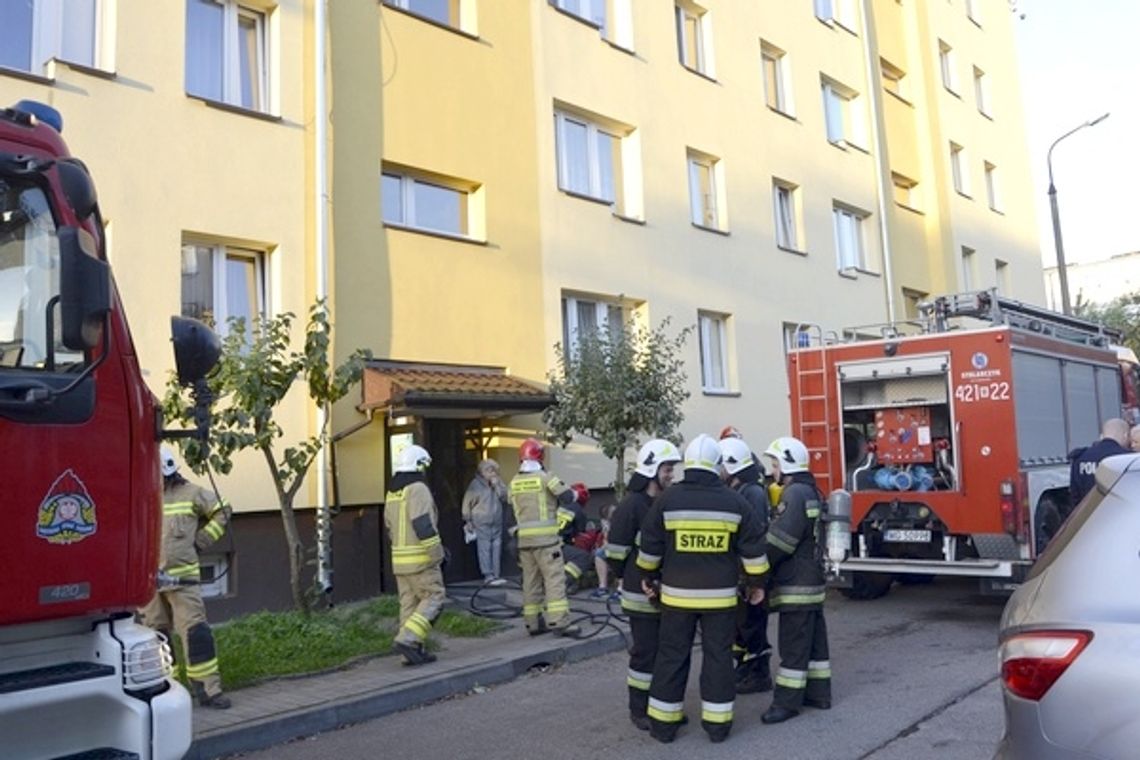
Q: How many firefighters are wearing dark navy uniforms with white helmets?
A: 4